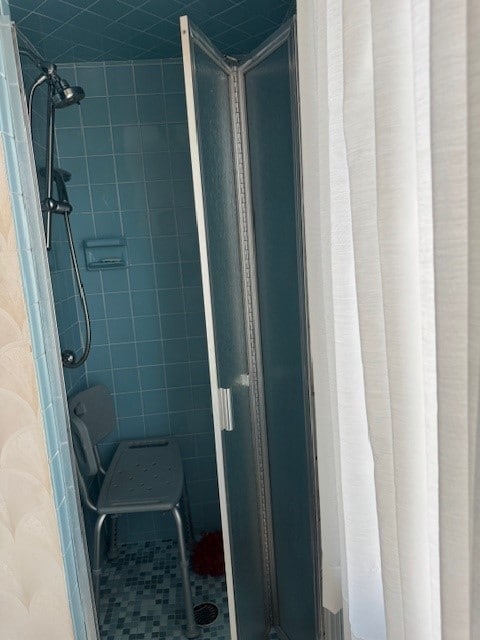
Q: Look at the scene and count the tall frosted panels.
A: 2